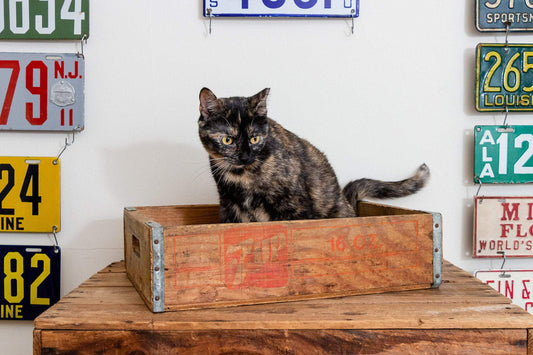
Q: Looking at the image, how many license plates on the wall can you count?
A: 10